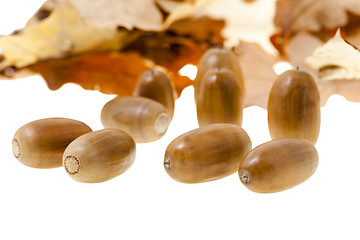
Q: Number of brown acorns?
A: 9